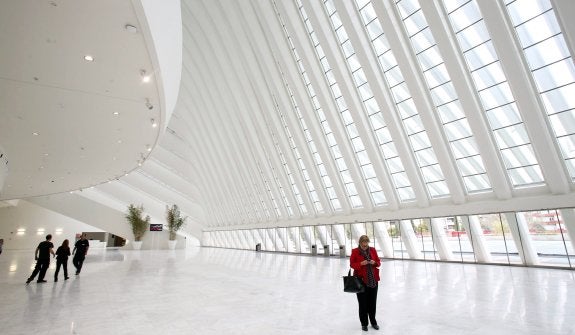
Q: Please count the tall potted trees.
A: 2